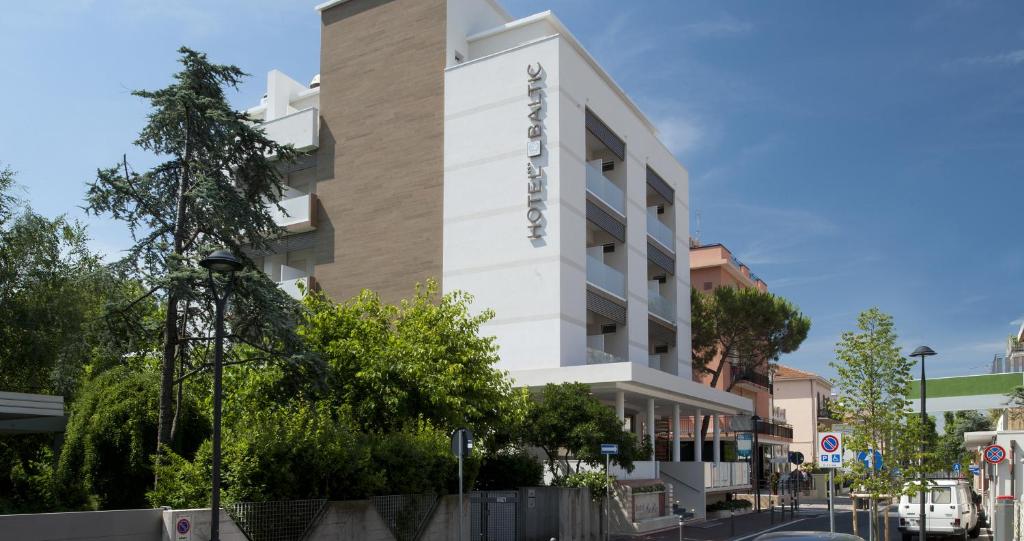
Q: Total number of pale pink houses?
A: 1